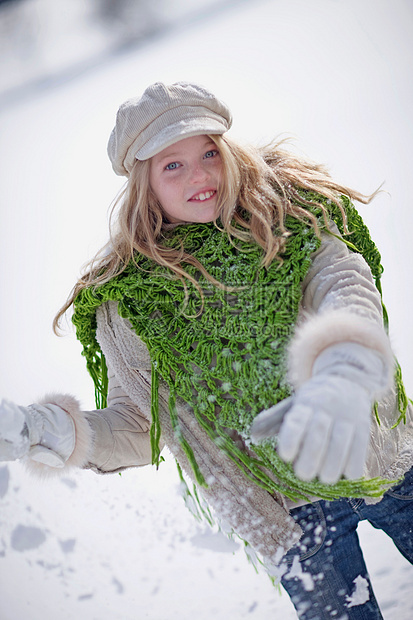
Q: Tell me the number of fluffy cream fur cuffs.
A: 2